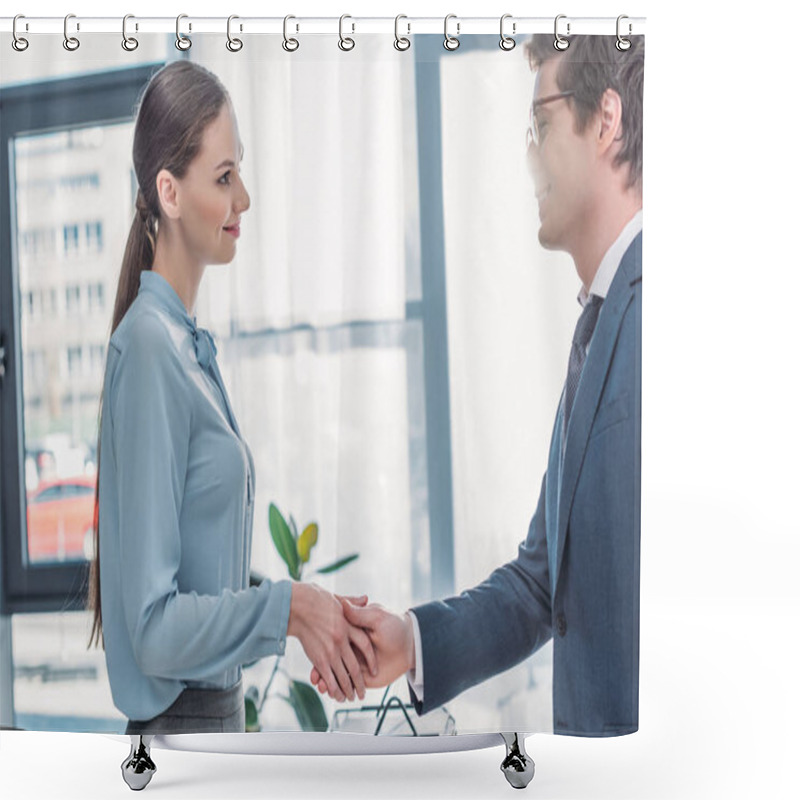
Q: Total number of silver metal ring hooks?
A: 12